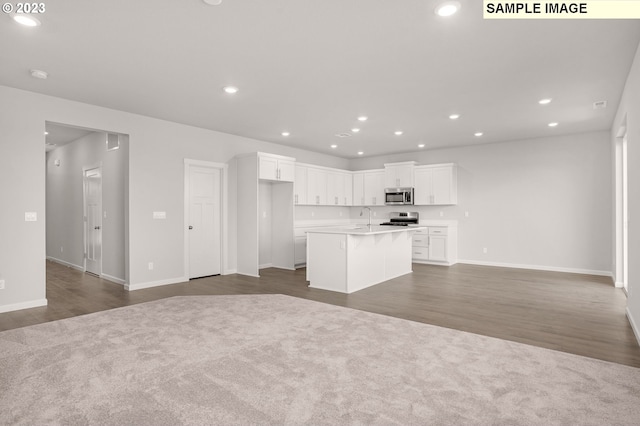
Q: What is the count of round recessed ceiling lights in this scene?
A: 14